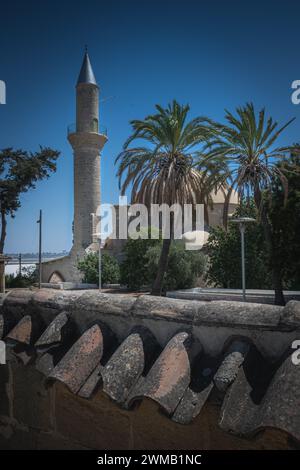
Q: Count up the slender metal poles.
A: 3